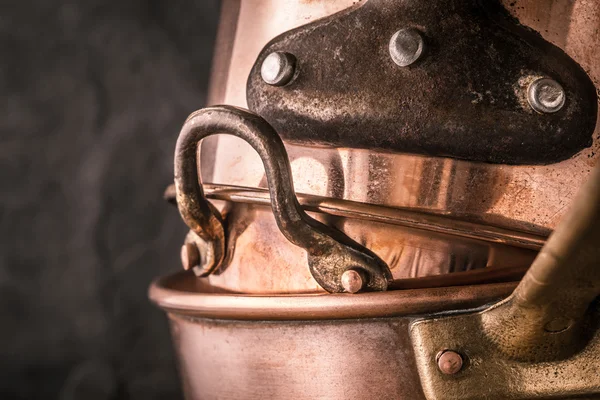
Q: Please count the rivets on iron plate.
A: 3